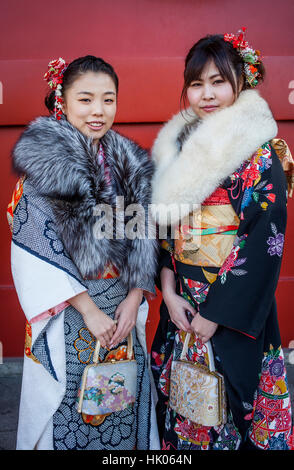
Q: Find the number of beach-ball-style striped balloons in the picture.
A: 0